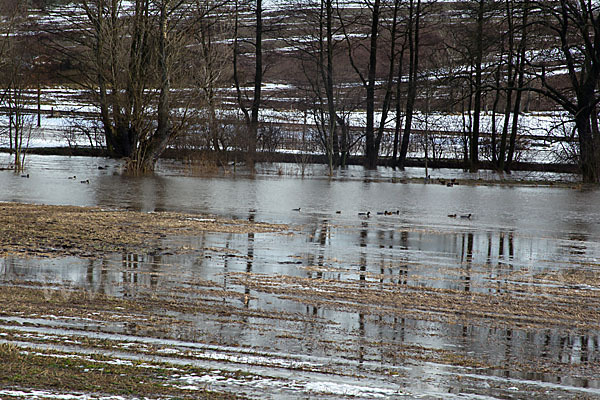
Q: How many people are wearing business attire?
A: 0